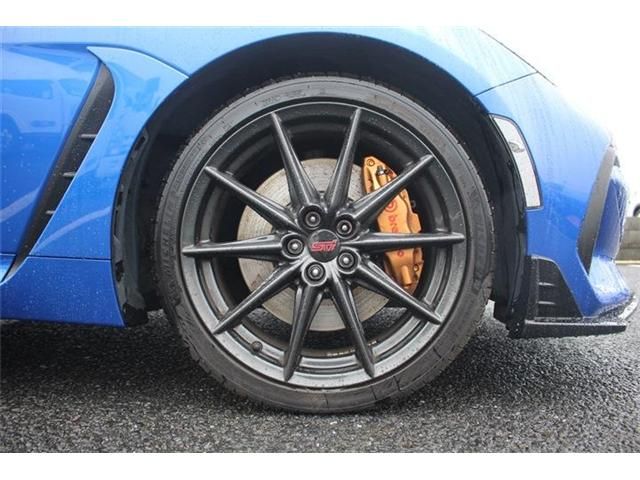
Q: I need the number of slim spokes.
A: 10